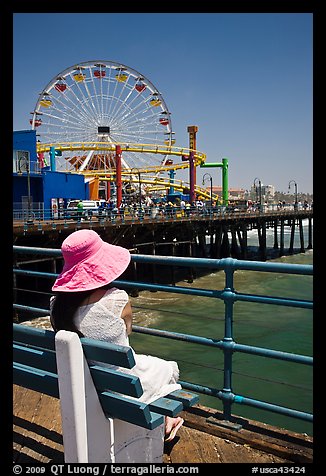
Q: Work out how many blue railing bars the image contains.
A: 4